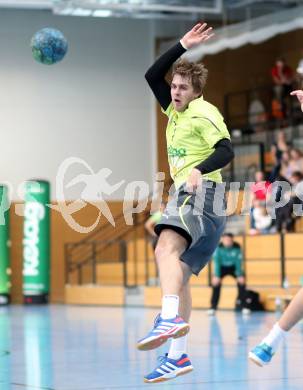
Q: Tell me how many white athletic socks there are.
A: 3